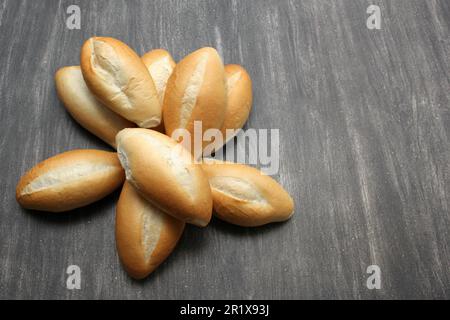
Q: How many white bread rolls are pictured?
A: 9